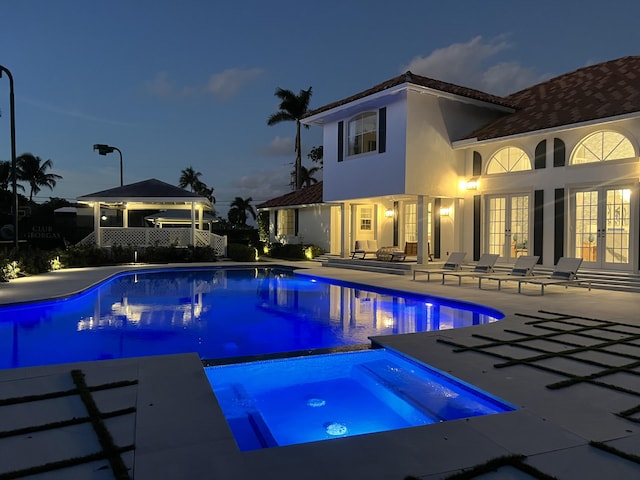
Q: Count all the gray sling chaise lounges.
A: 4